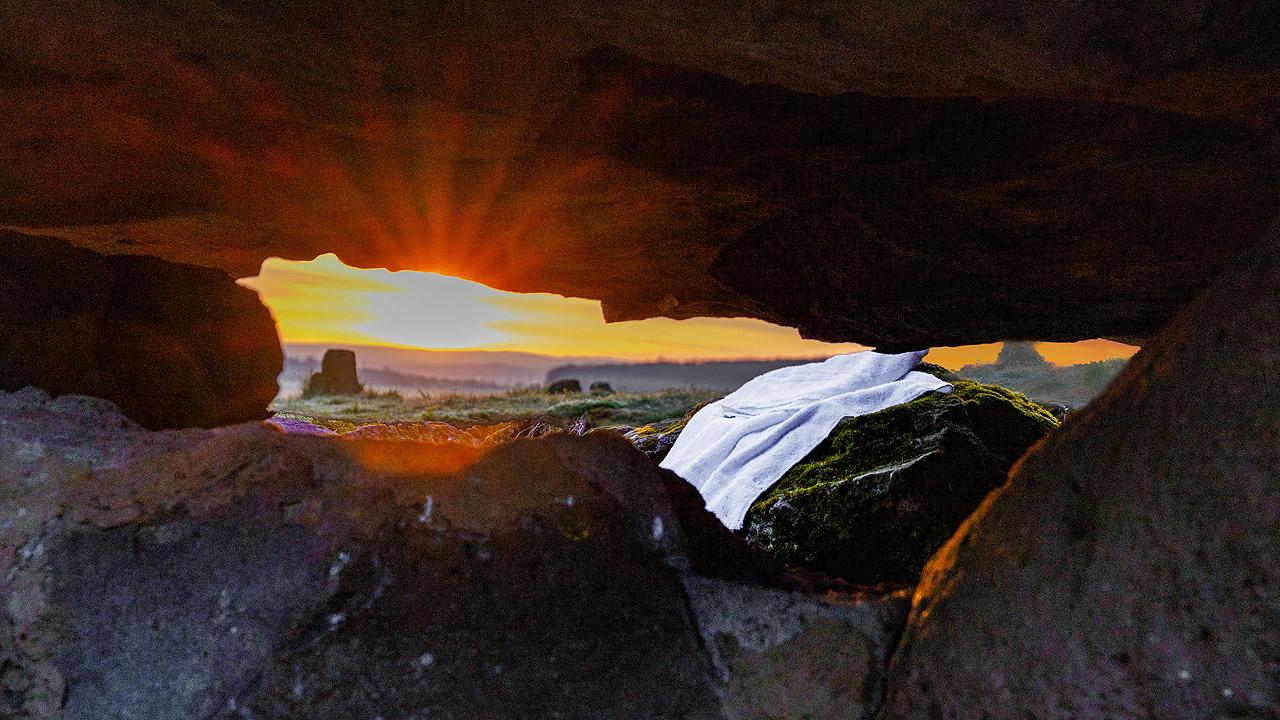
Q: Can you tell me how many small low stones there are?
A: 2